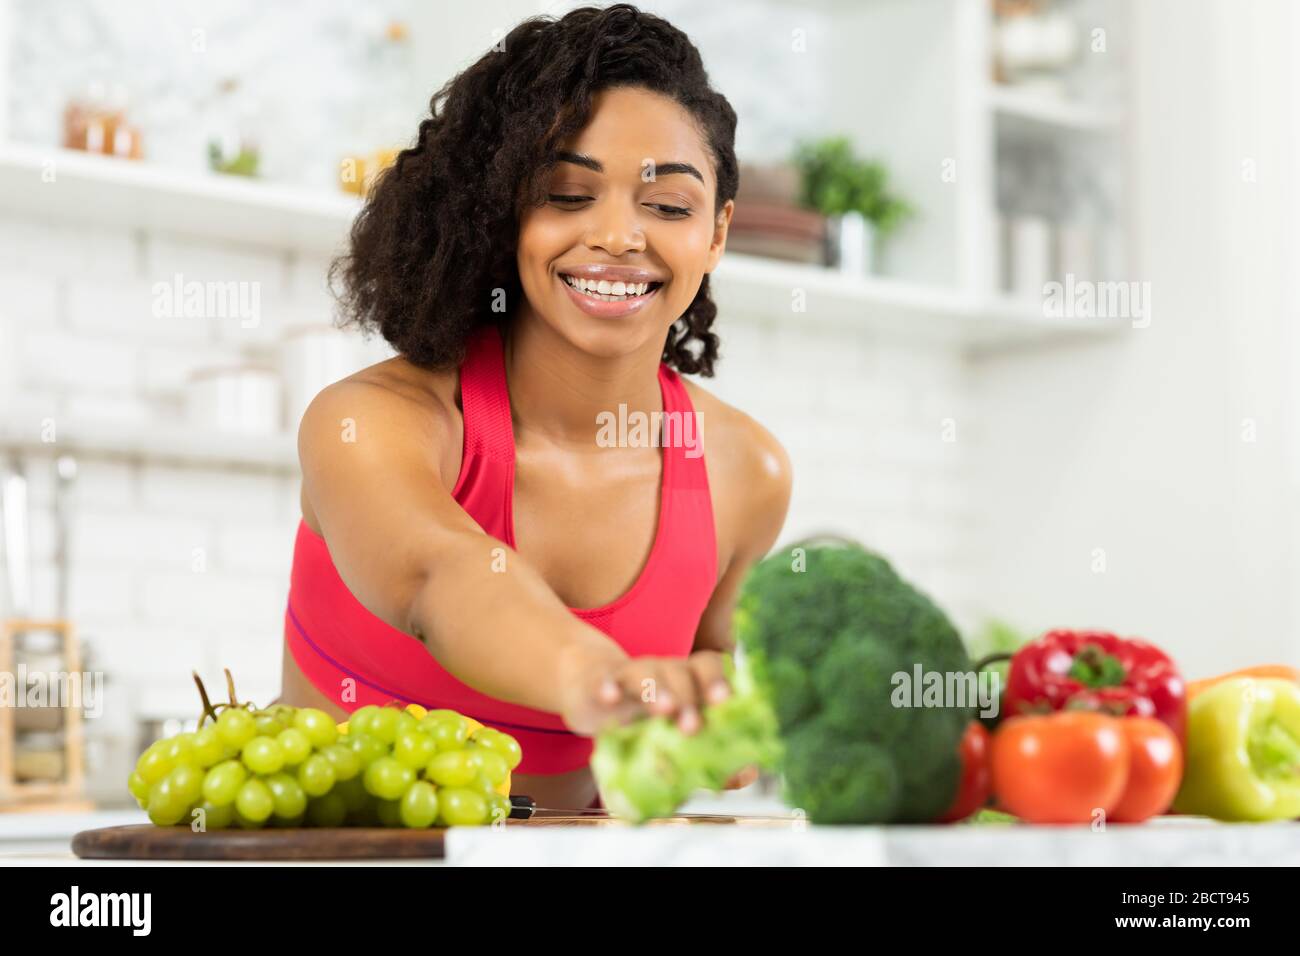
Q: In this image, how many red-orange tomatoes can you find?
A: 2